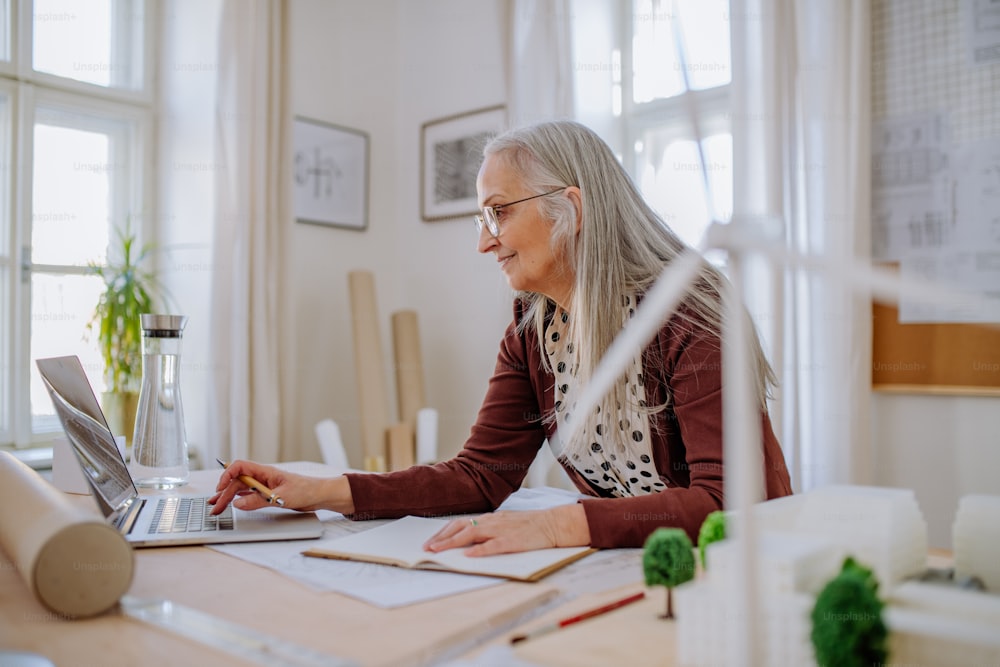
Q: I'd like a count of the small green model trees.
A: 3